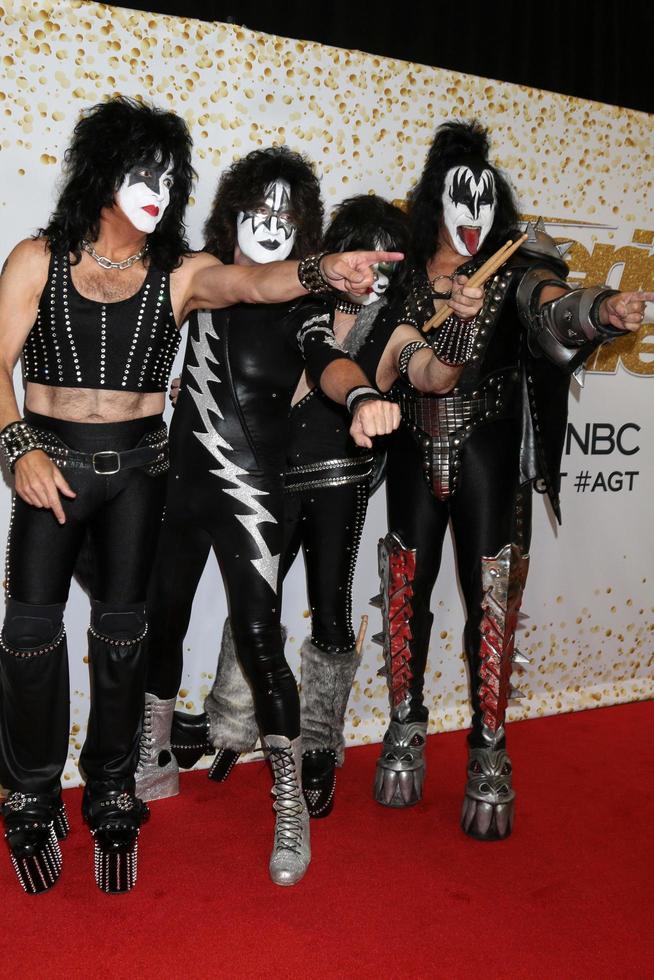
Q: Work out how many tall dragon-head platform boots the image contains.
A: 2